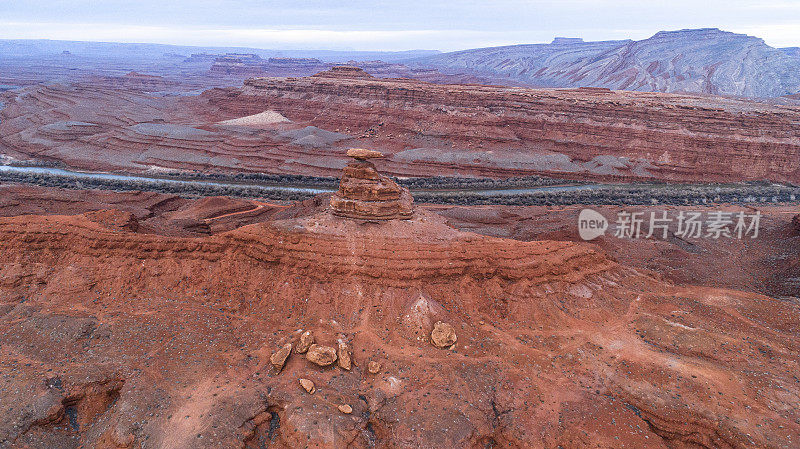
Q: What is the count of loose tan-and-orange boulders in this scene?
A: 8